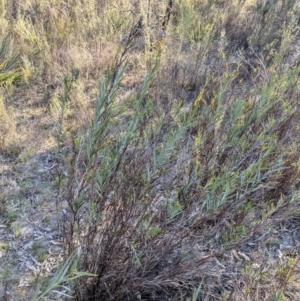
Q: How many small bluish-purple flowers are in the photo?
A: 2